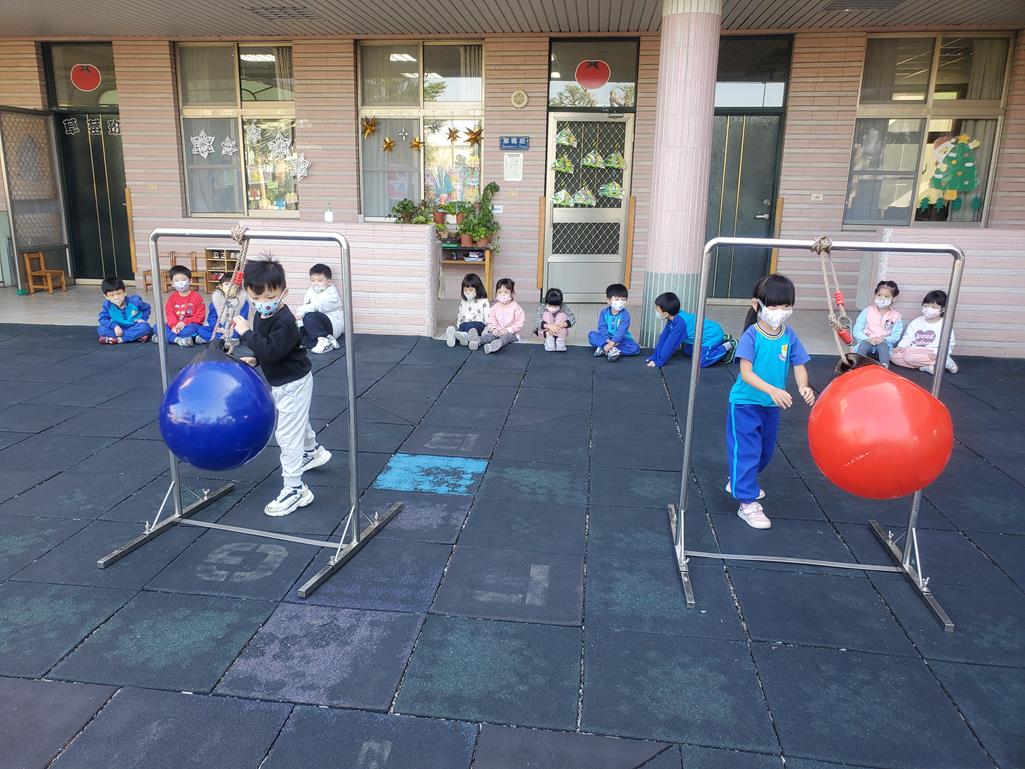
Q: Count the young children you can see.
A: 13